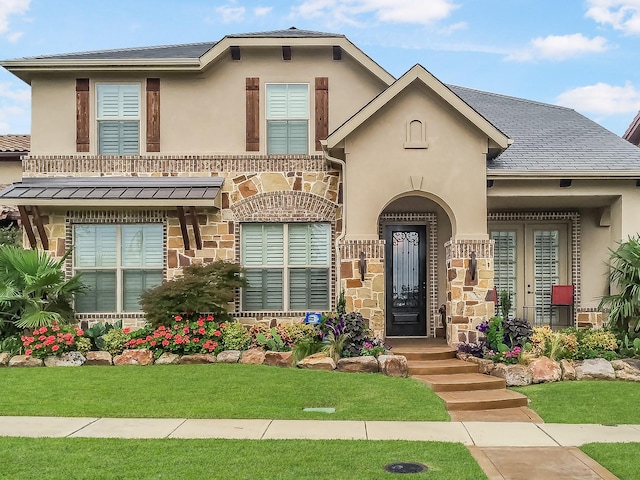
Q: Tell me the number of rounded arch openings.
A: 1